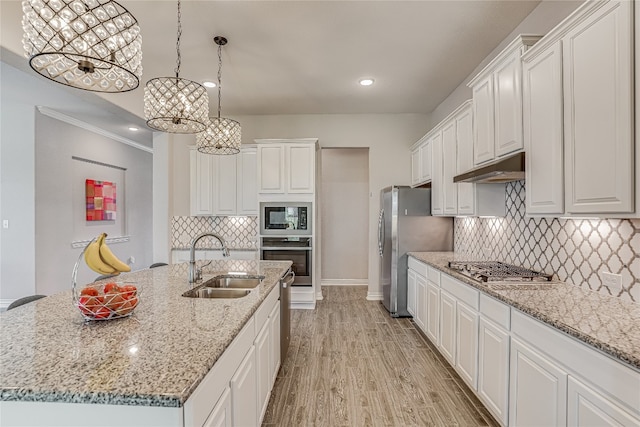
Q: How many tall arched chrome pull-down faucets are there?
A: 1